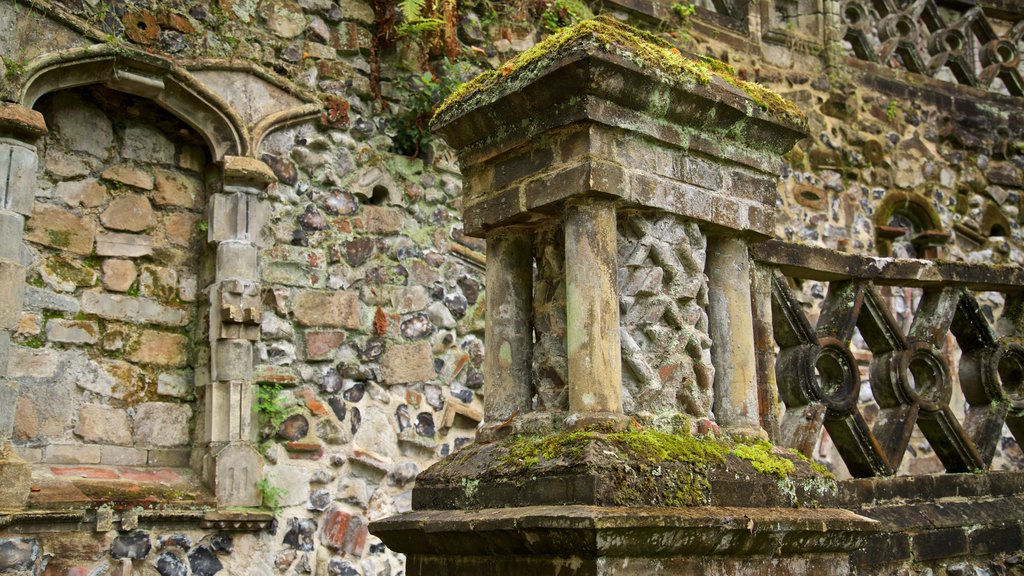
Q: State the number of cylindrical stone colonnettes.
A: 3